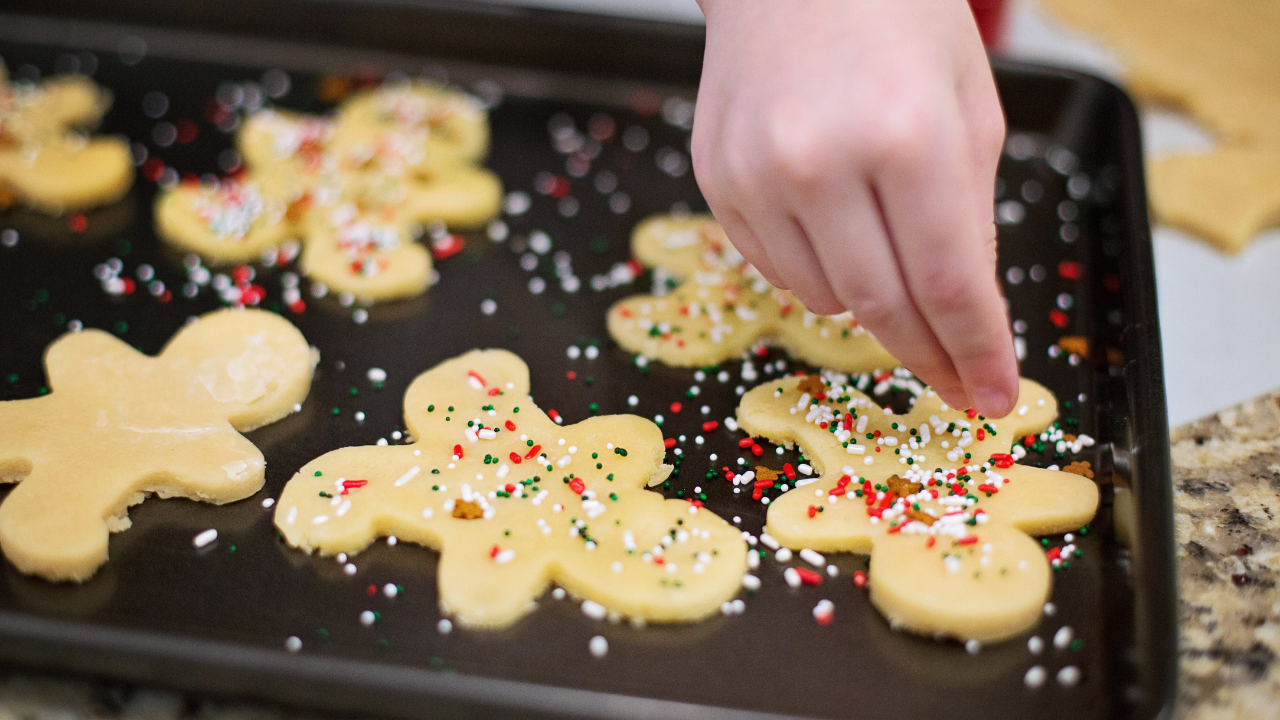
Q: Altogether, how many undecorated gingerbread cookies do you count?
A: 1